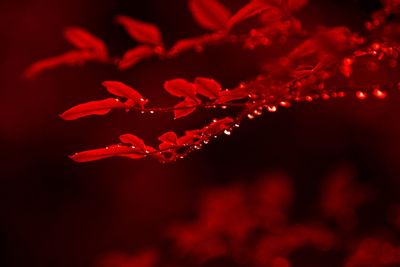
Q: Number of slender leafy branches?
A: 3